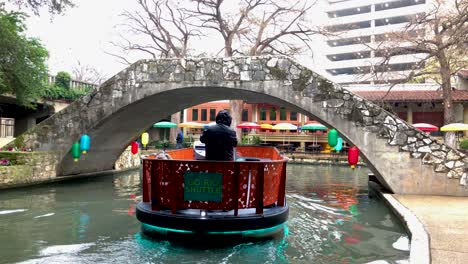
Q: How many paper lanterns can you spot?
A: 7